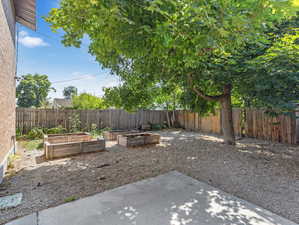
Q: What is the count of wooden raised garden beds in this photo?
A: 3